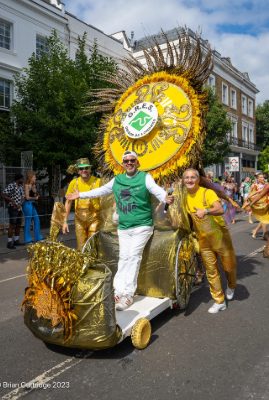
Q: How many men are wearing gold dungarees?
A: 2